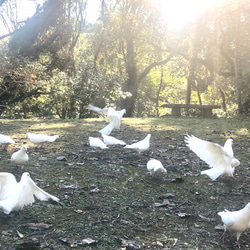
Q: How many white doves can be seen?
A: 11